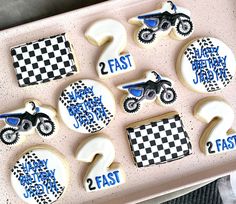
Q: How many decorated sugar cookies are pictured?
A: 11